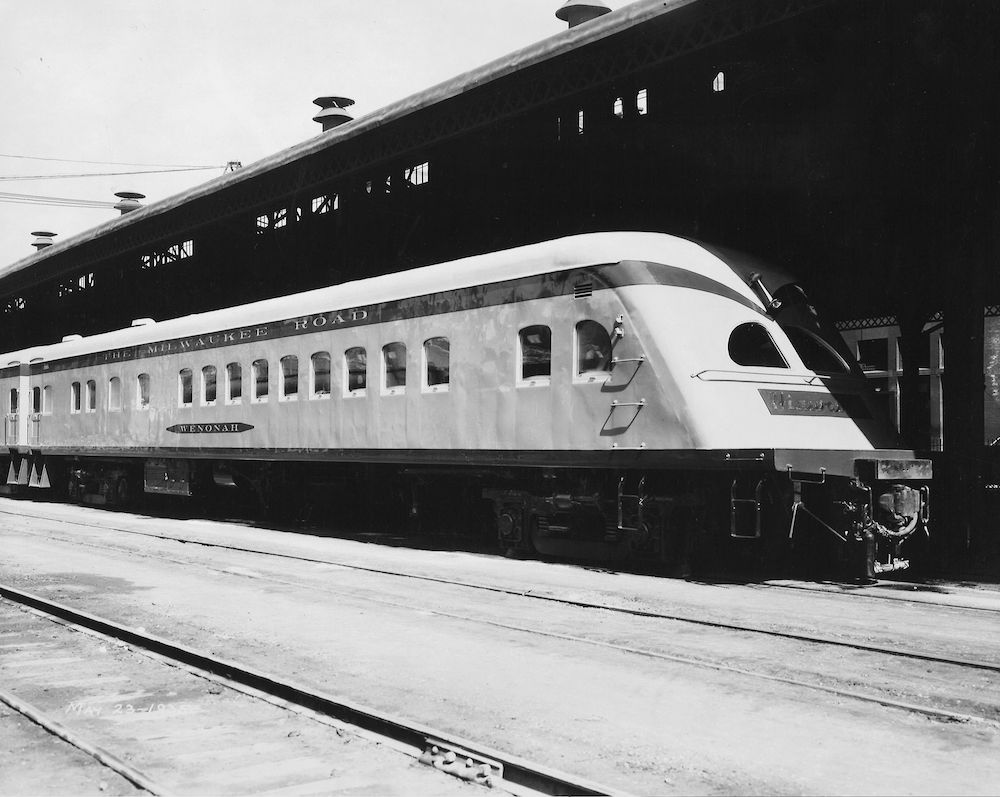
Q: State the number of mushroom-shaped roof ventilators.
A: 4